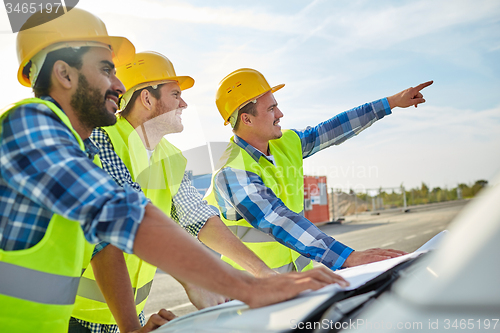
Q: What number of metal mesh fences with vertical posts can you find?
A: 1